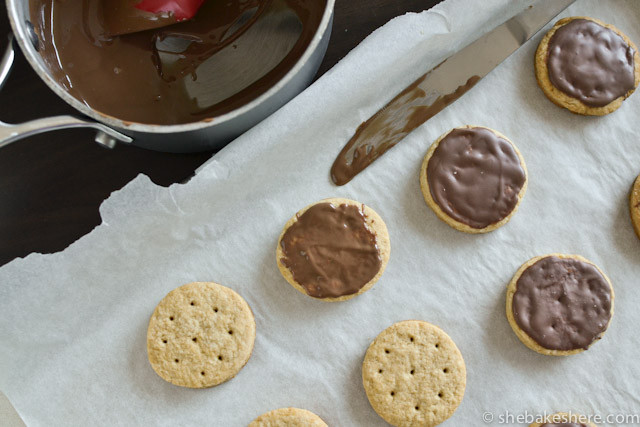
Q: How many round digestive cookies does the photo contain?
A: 9